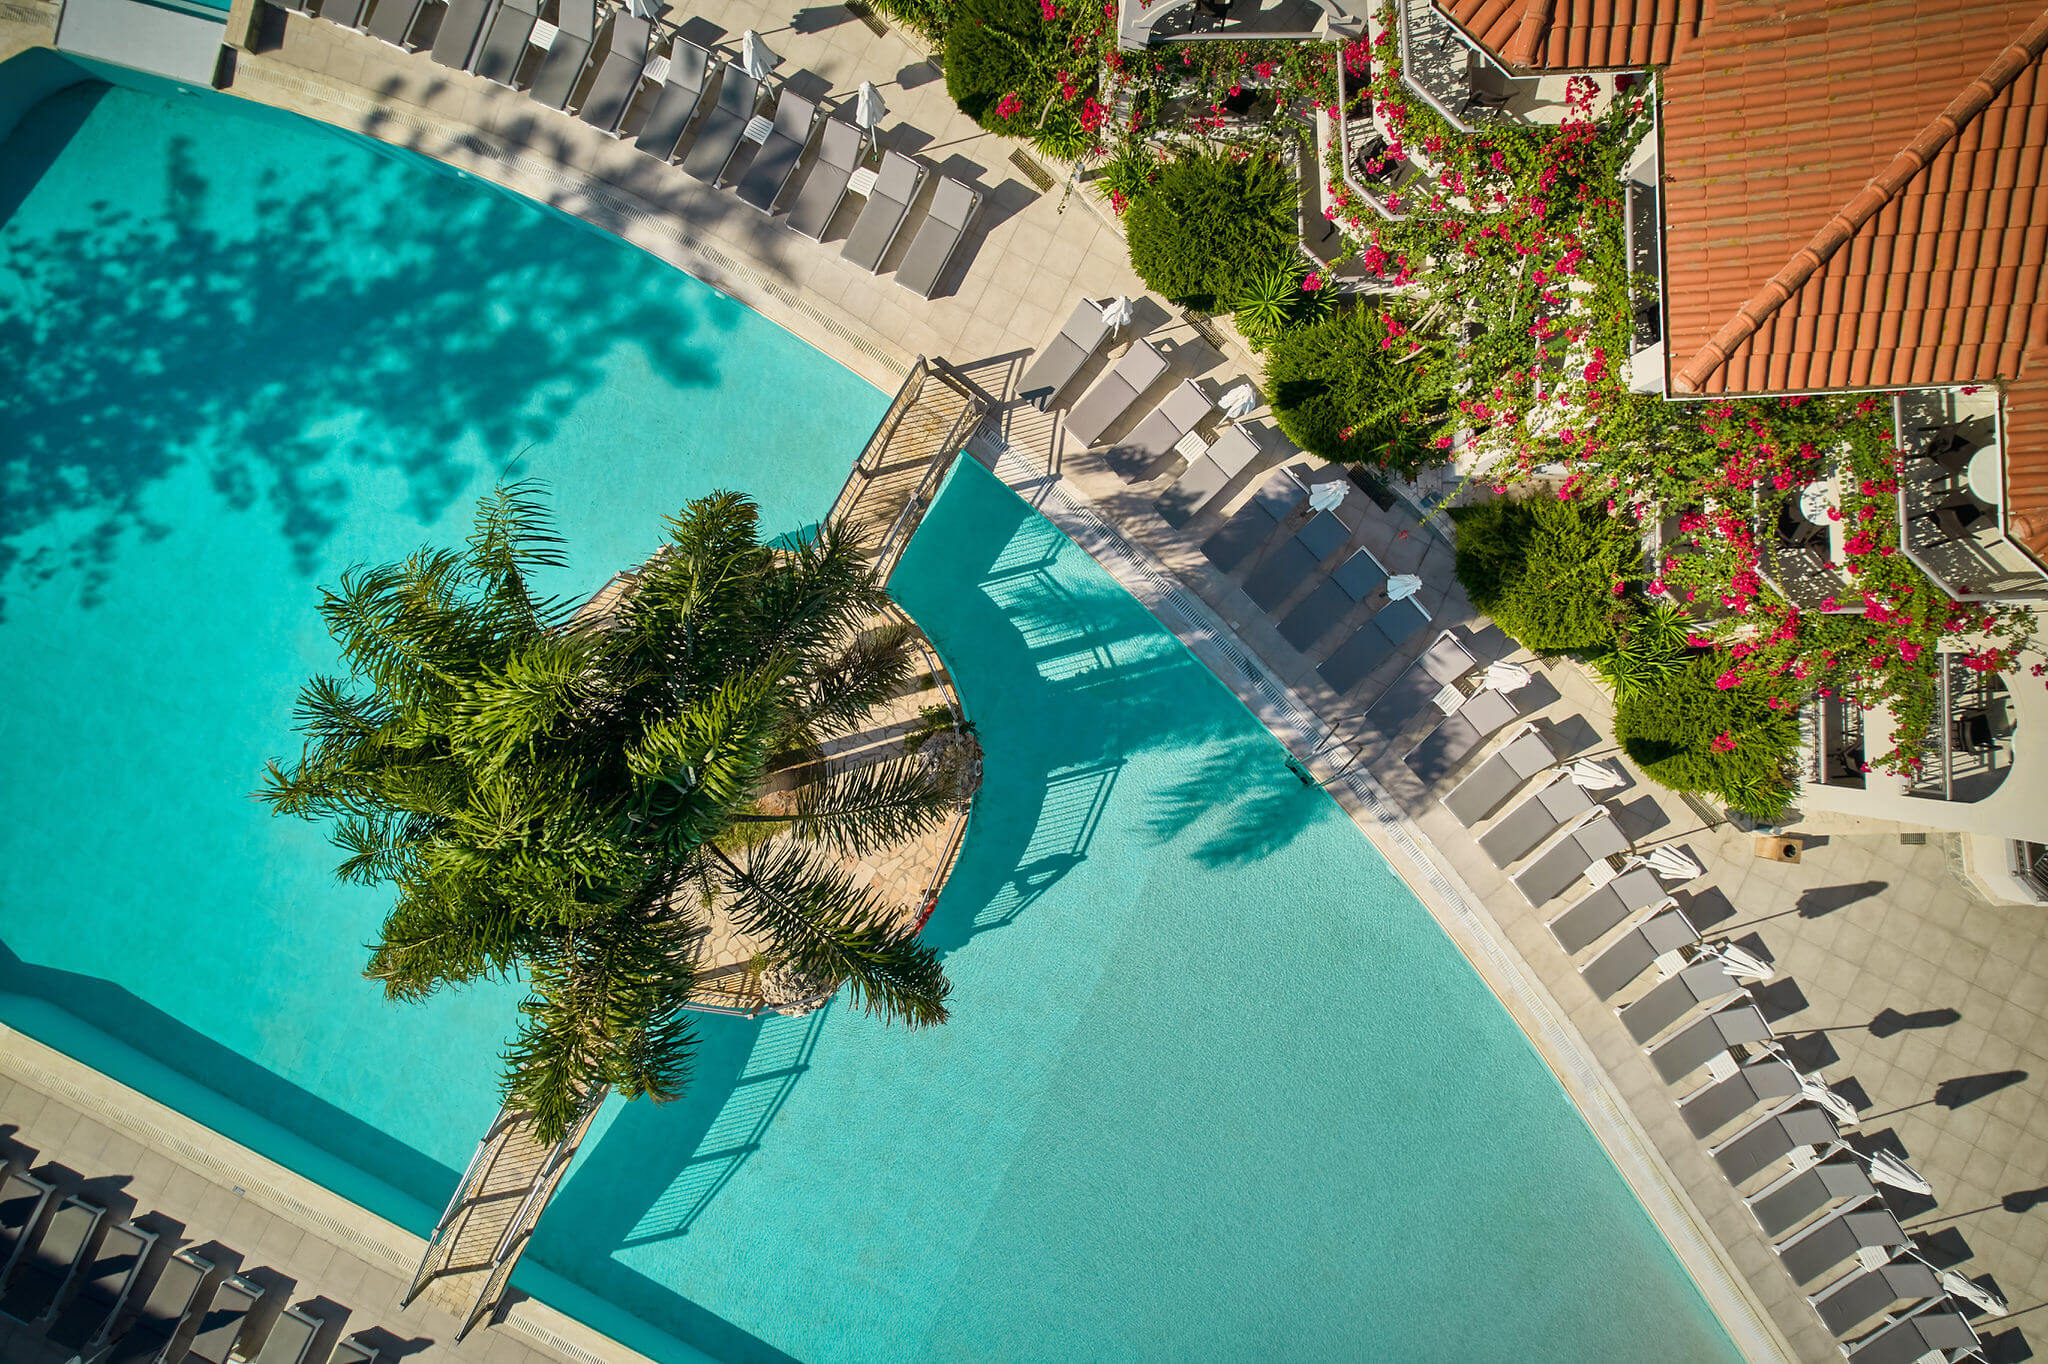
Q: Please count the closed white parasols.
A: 14